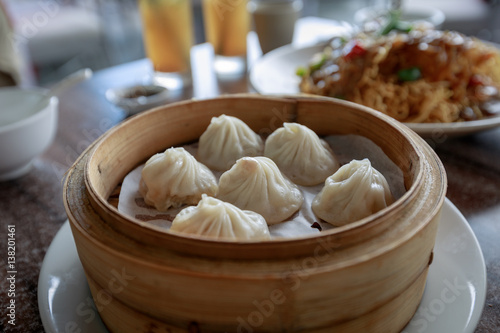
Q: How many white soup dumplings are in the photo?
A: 6